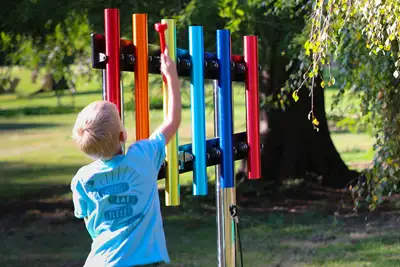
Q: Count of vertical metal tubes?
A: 6